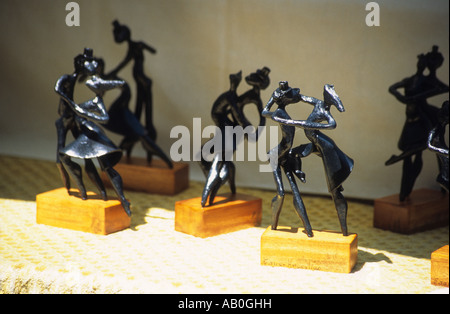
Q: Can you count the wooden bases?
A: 6